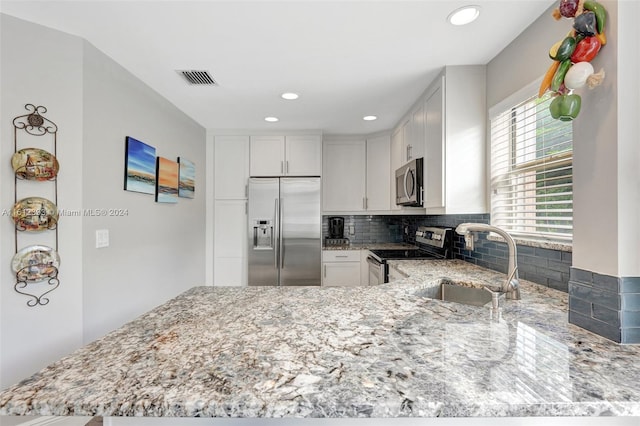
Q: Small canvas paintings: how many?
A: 3